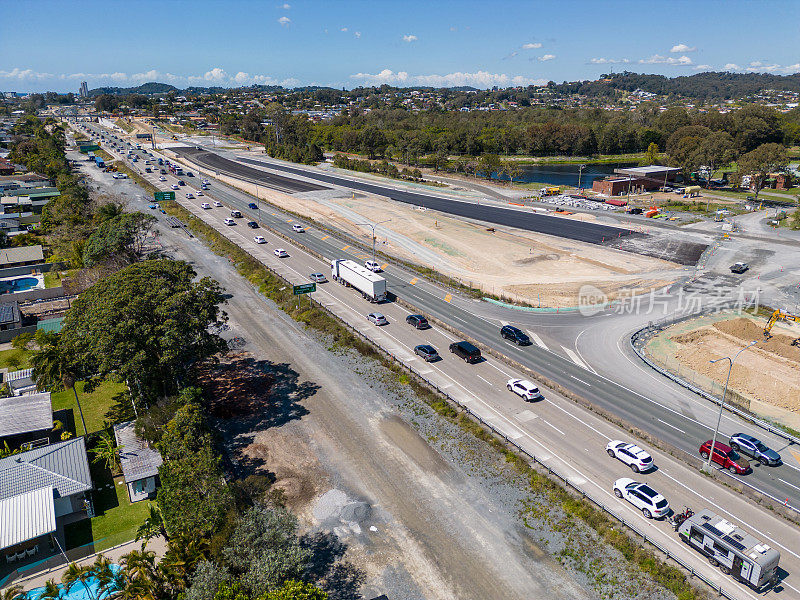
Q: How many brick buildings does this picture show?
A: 2